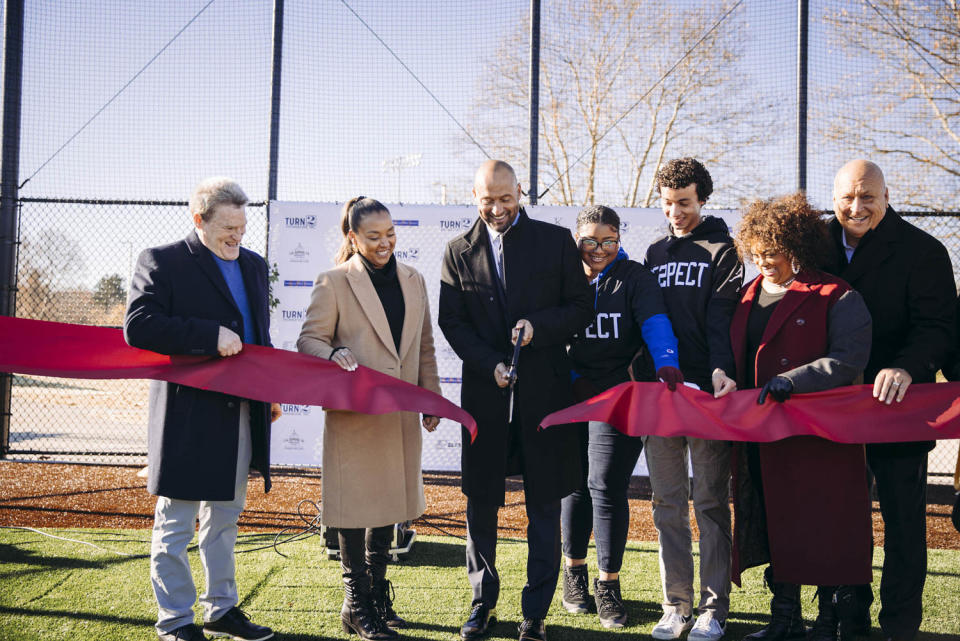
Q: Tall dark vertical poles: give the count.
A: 4